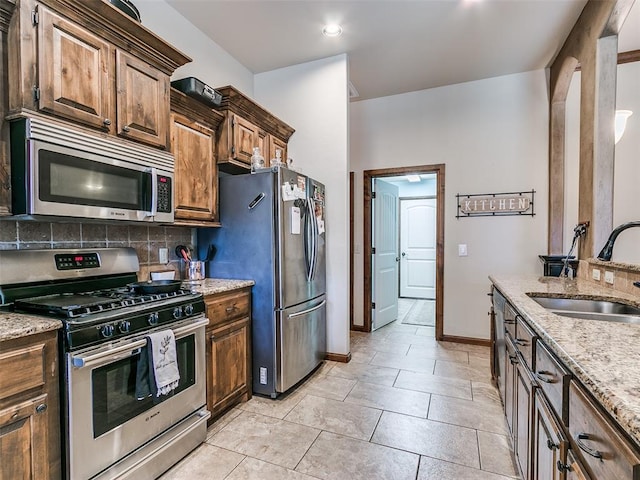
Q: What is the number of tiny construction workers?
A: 0